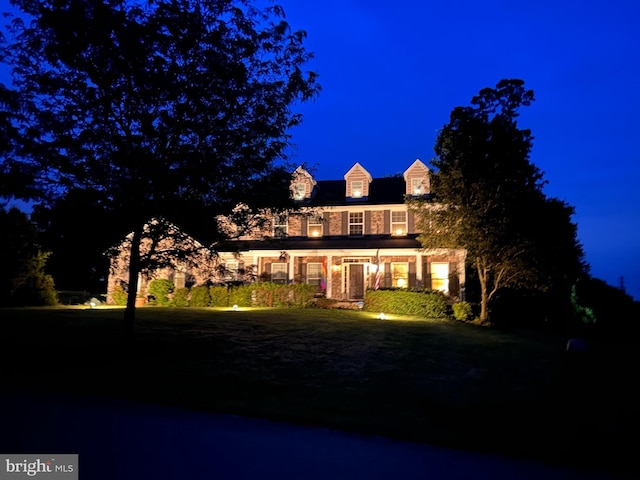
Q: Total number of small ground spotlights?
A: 3